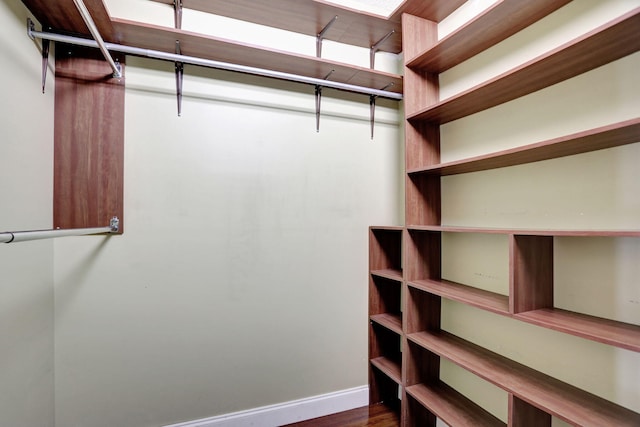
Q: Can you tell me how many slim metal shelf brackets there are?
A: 7